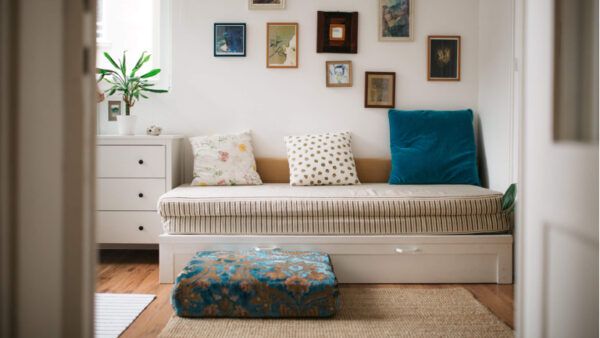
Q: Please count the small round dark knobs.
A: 3